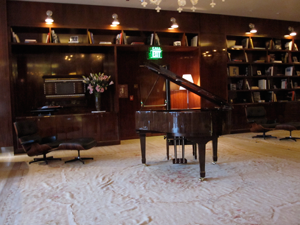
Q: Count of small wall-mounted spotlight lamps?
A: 5